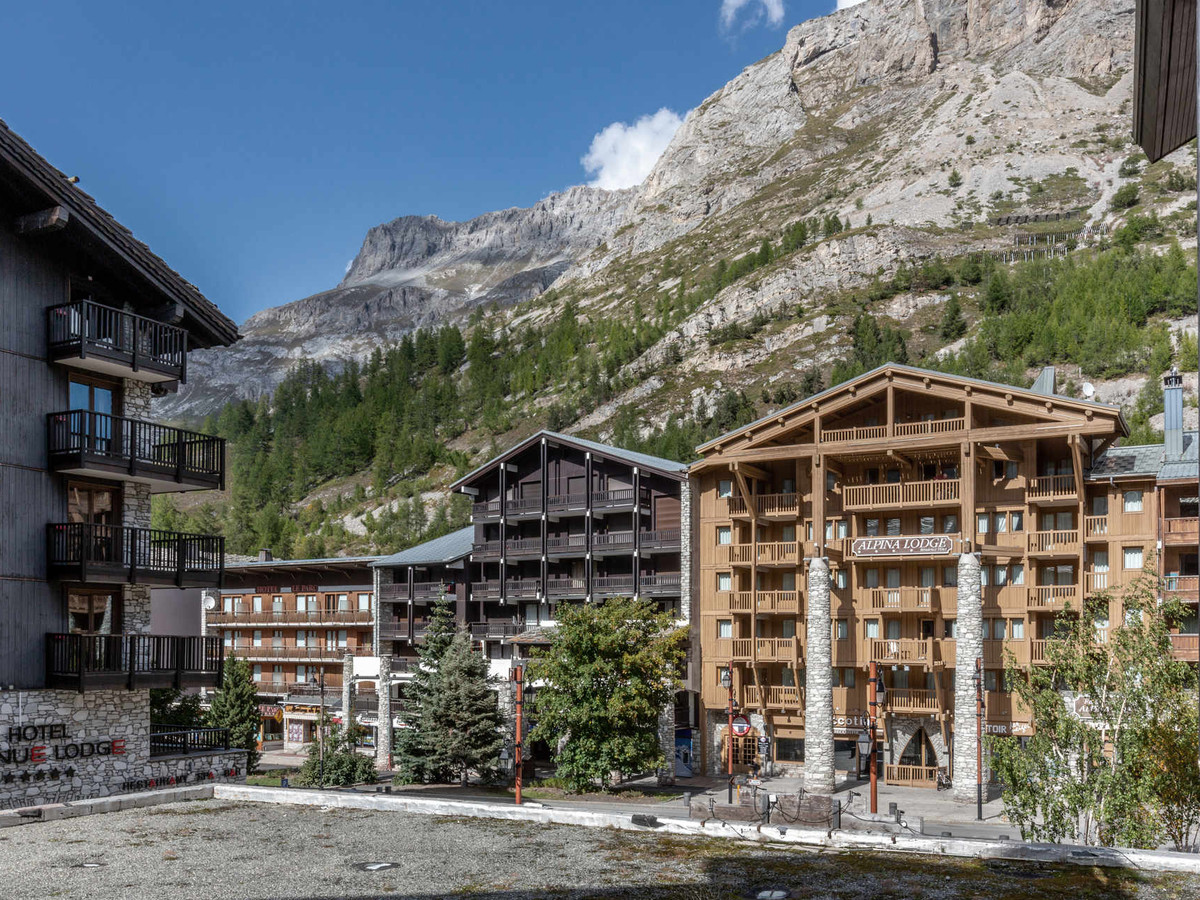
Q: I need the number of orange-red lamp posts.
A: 4